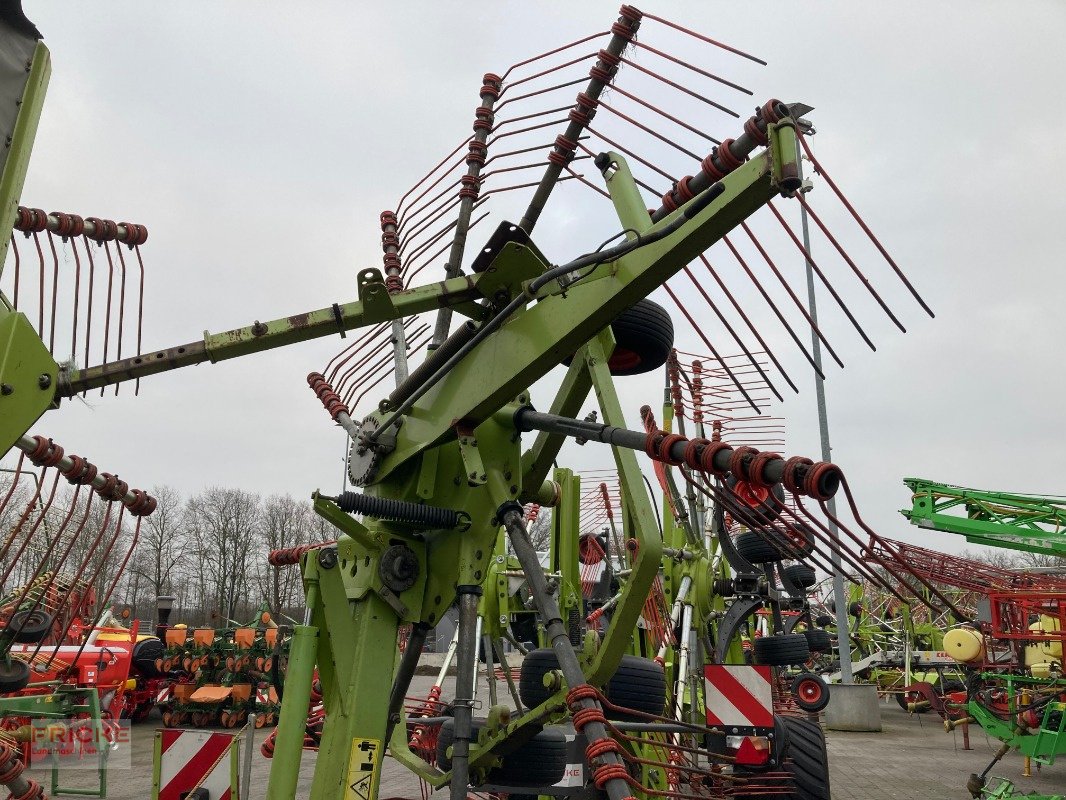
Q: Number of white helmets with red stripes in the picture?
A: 0